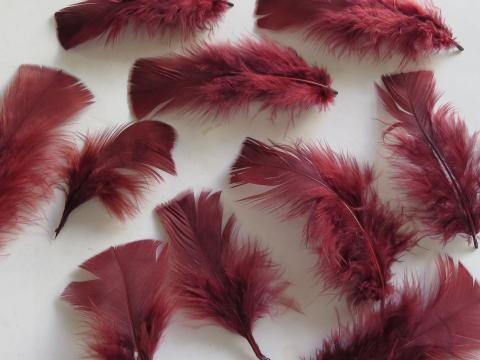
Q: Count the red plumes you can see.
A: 10